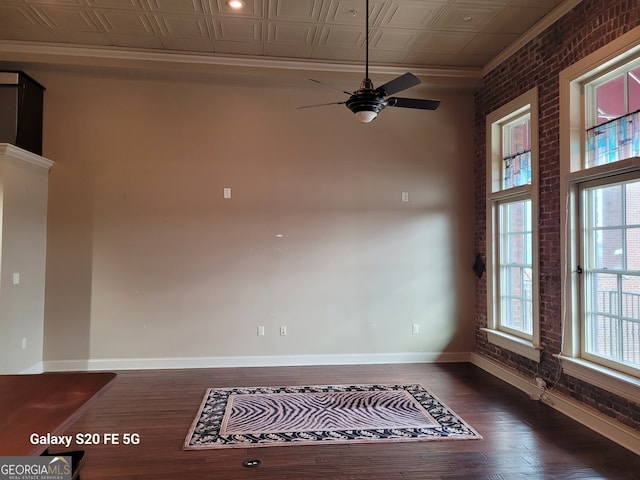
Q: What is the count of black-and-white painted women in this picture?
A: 0